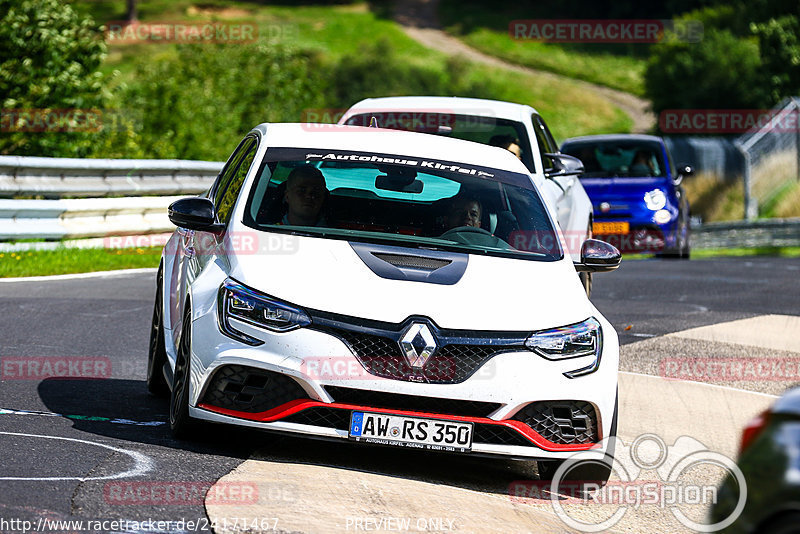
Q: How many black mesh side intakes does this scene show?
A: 2